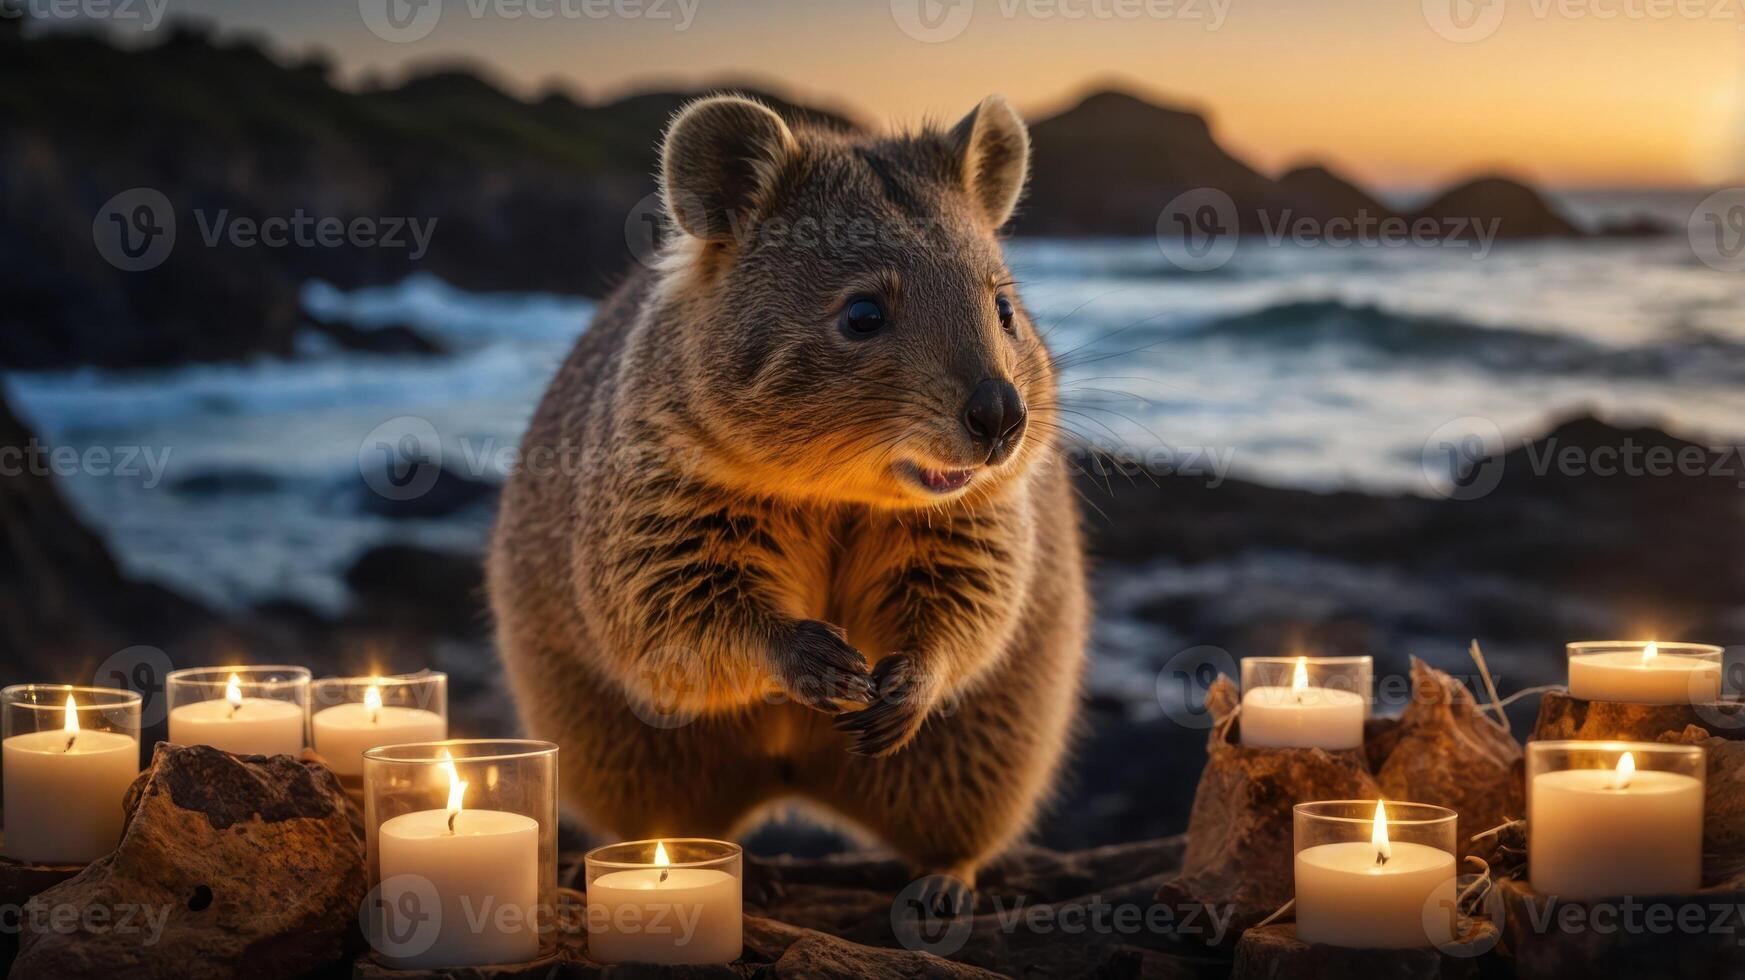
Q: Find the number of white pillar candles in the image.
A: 9